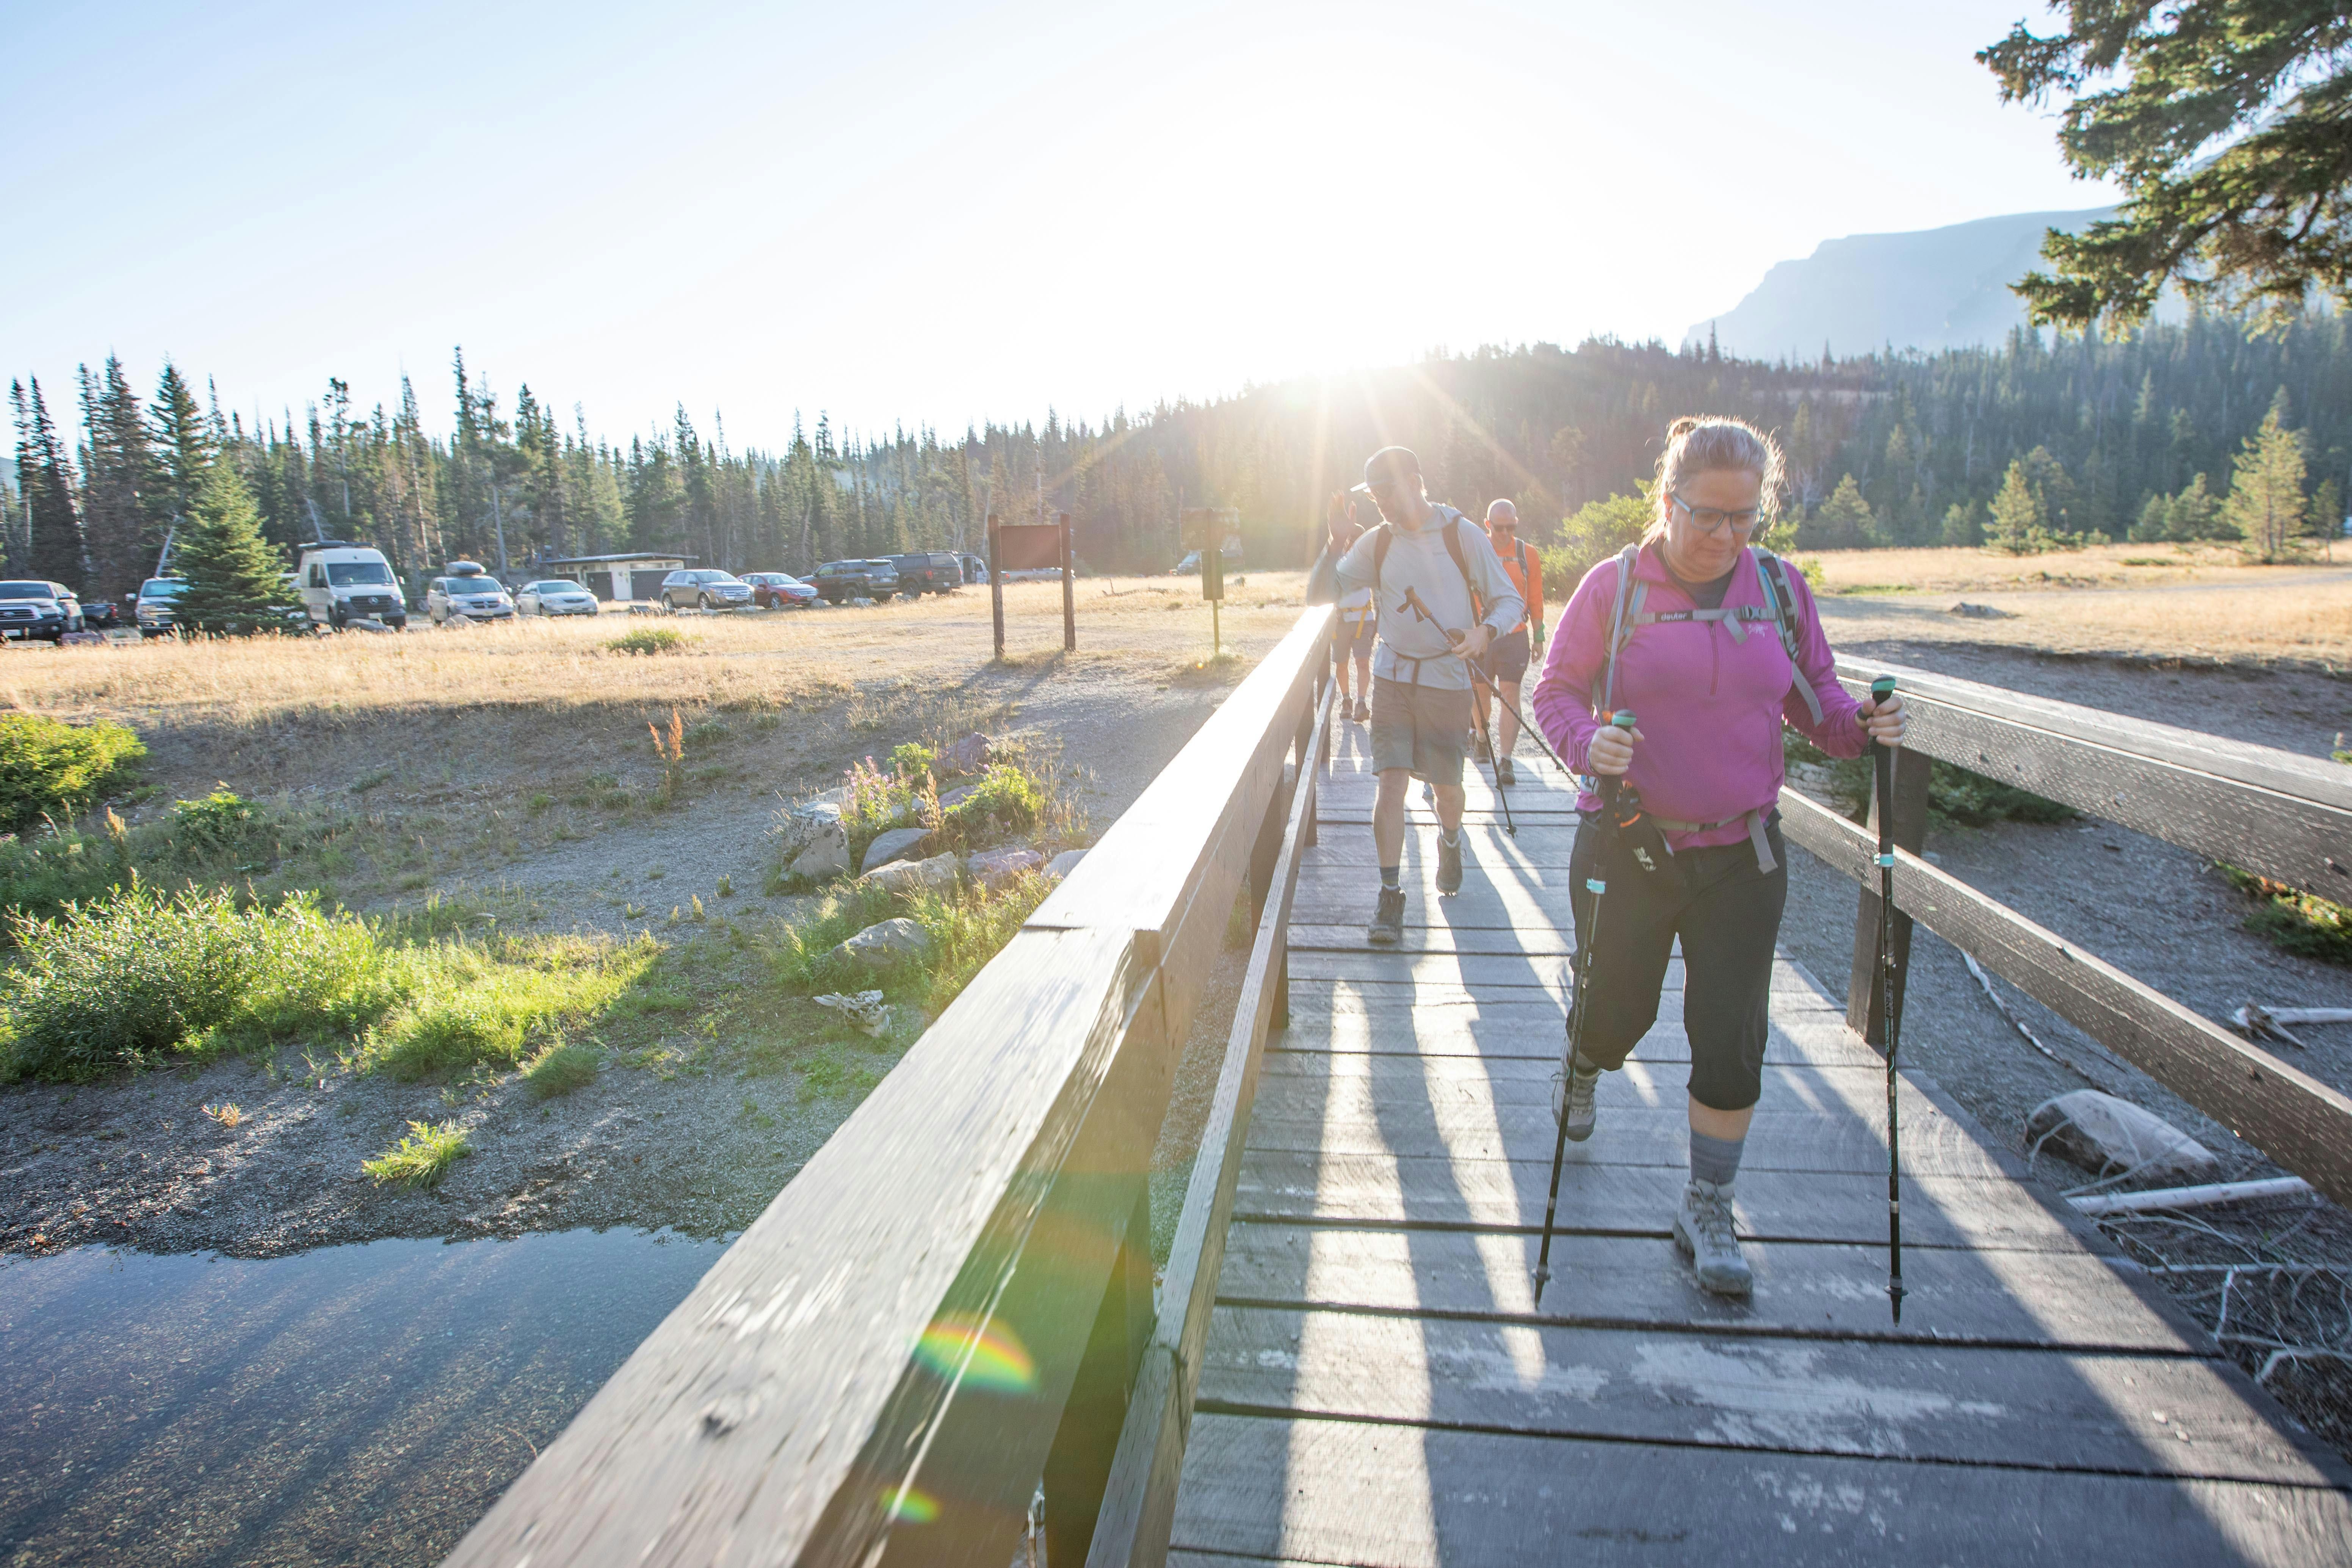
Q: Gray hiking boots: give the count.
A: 2